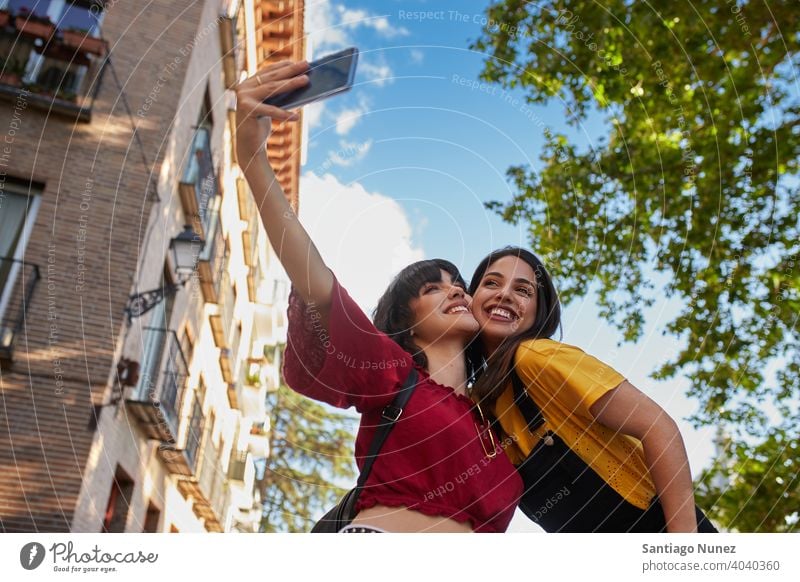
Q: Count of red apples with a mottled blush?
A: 0